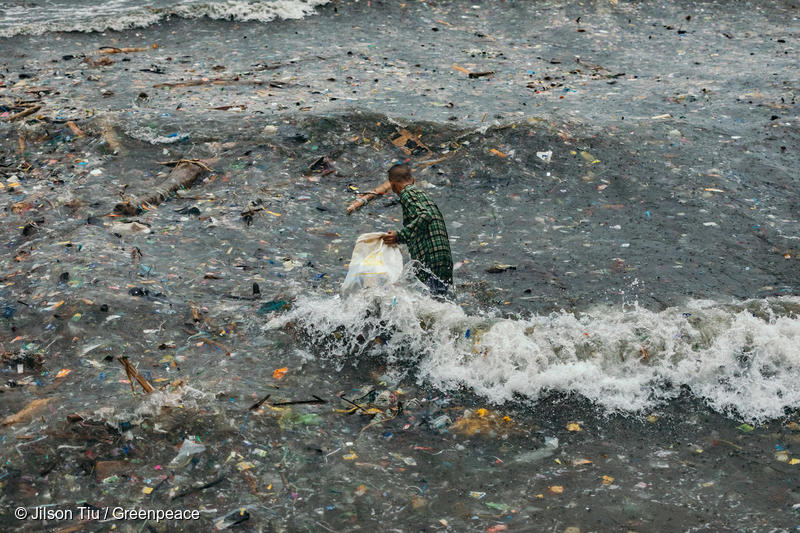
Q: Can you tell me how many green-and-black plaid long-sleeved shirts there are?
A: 1